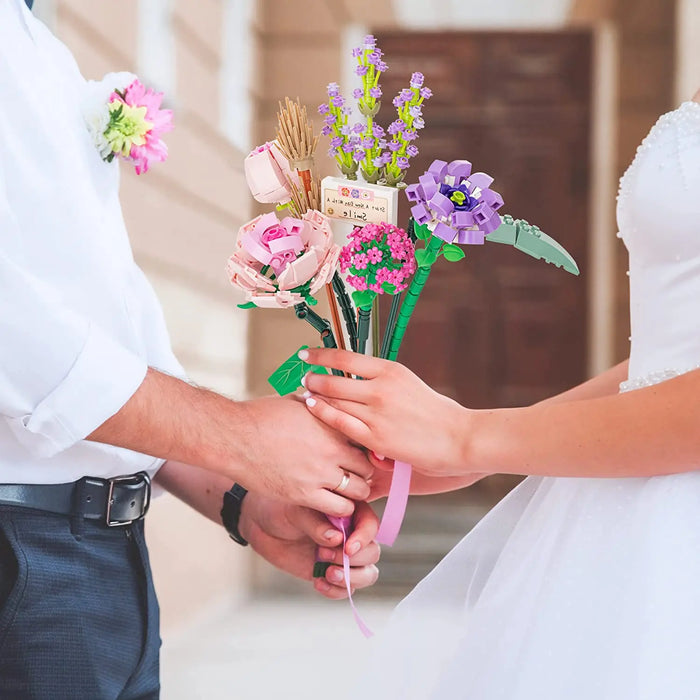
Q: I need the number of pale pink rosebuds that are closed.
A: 1